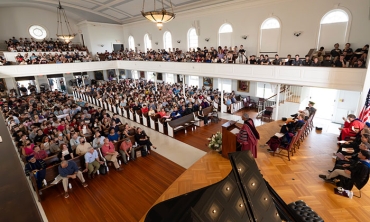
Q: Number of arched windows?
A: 7